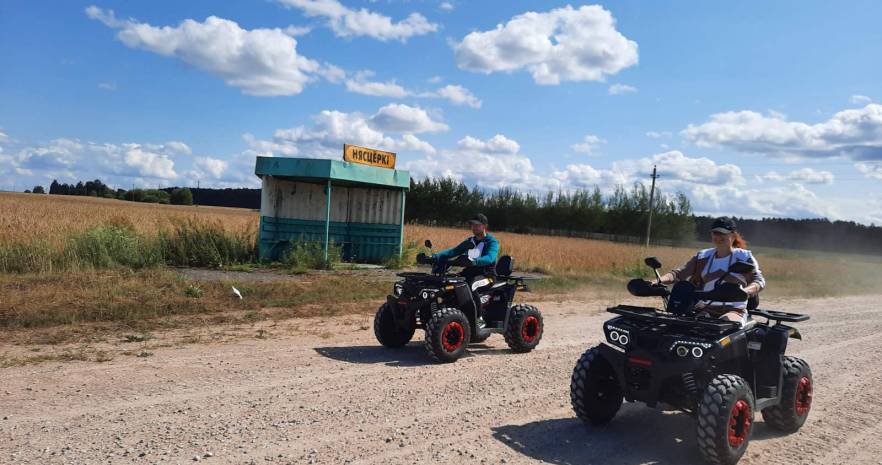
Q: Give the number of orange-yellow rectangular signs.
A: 1